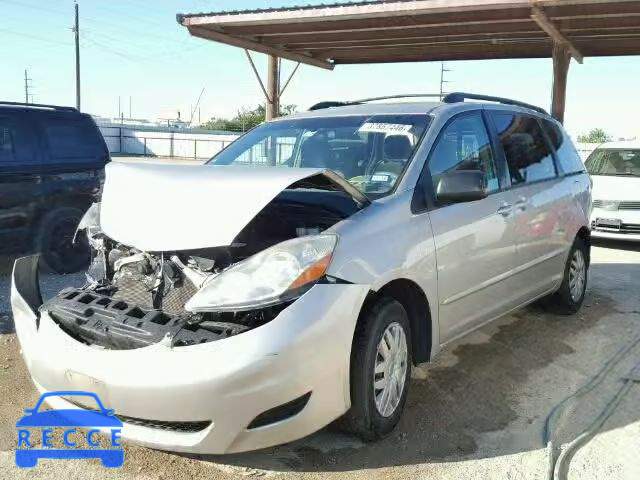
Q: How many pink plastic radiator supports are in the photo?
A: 0